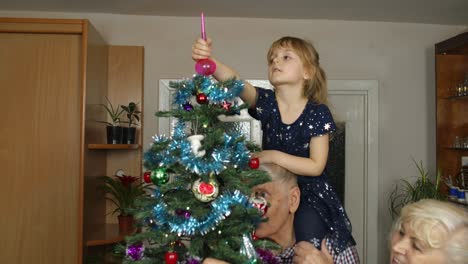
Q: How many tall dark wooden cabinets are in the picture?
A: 1